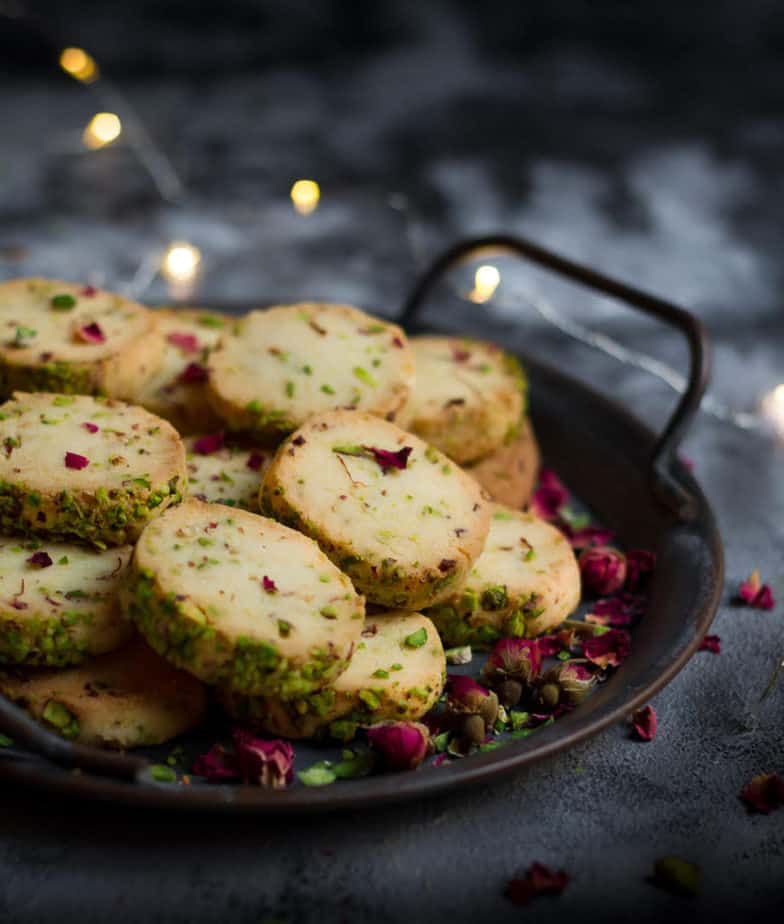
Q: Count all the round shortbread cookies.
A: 13